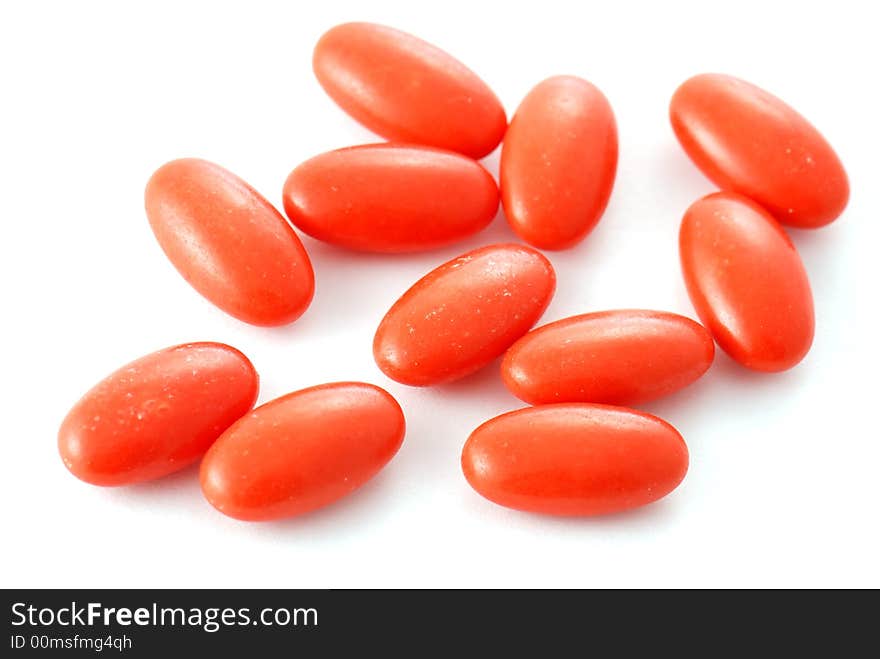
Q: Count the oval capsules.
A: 11